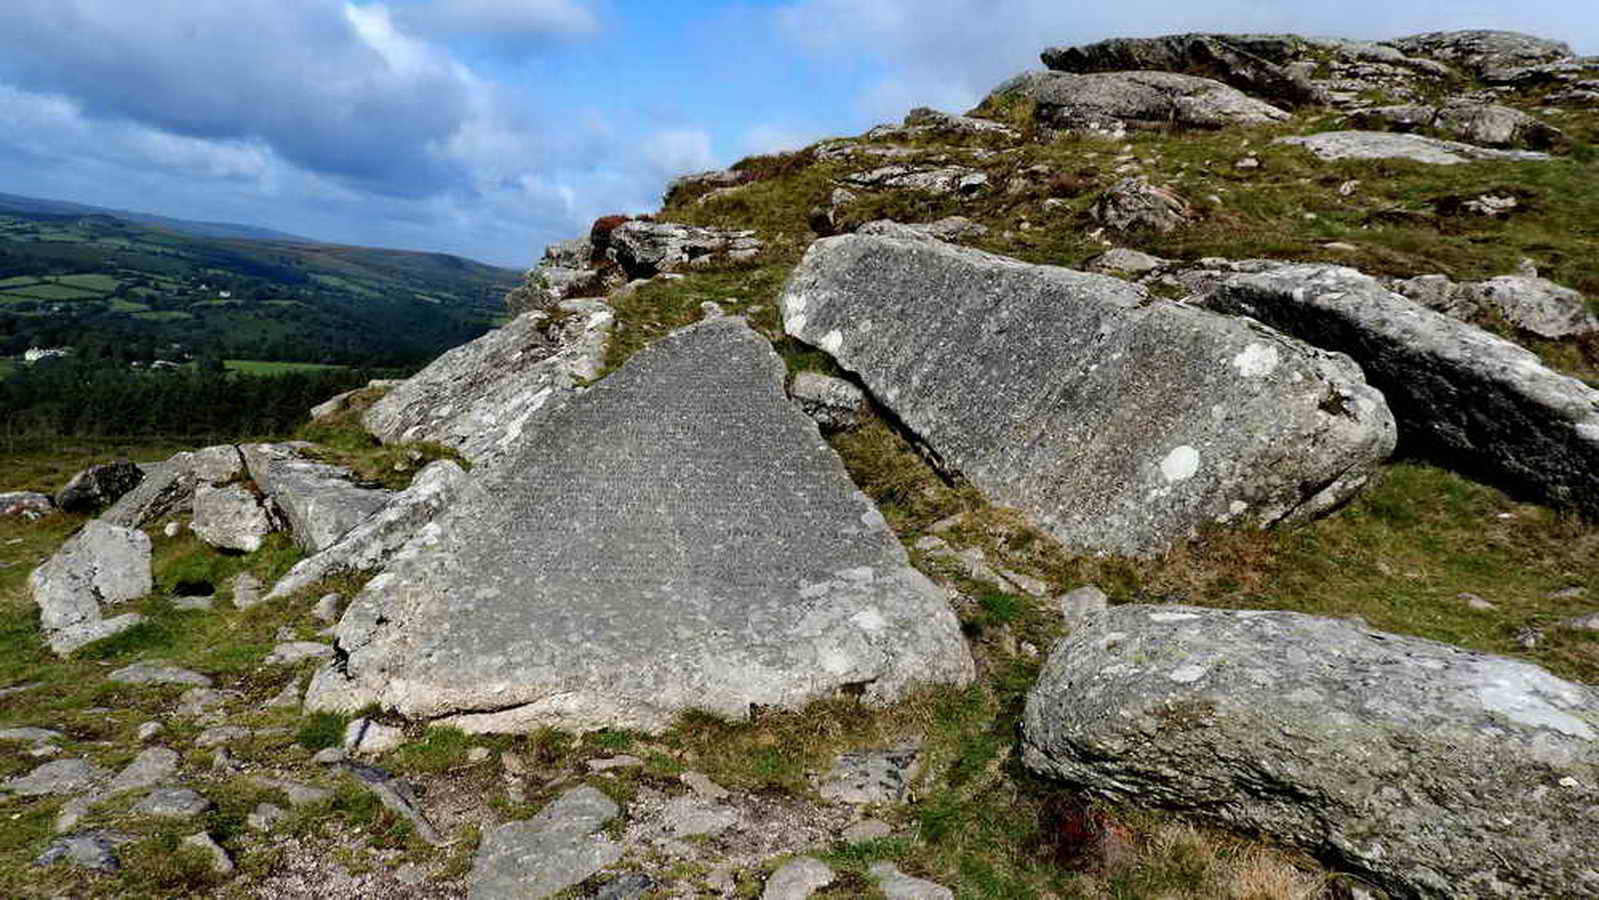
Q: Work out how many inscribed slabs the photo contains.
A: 2